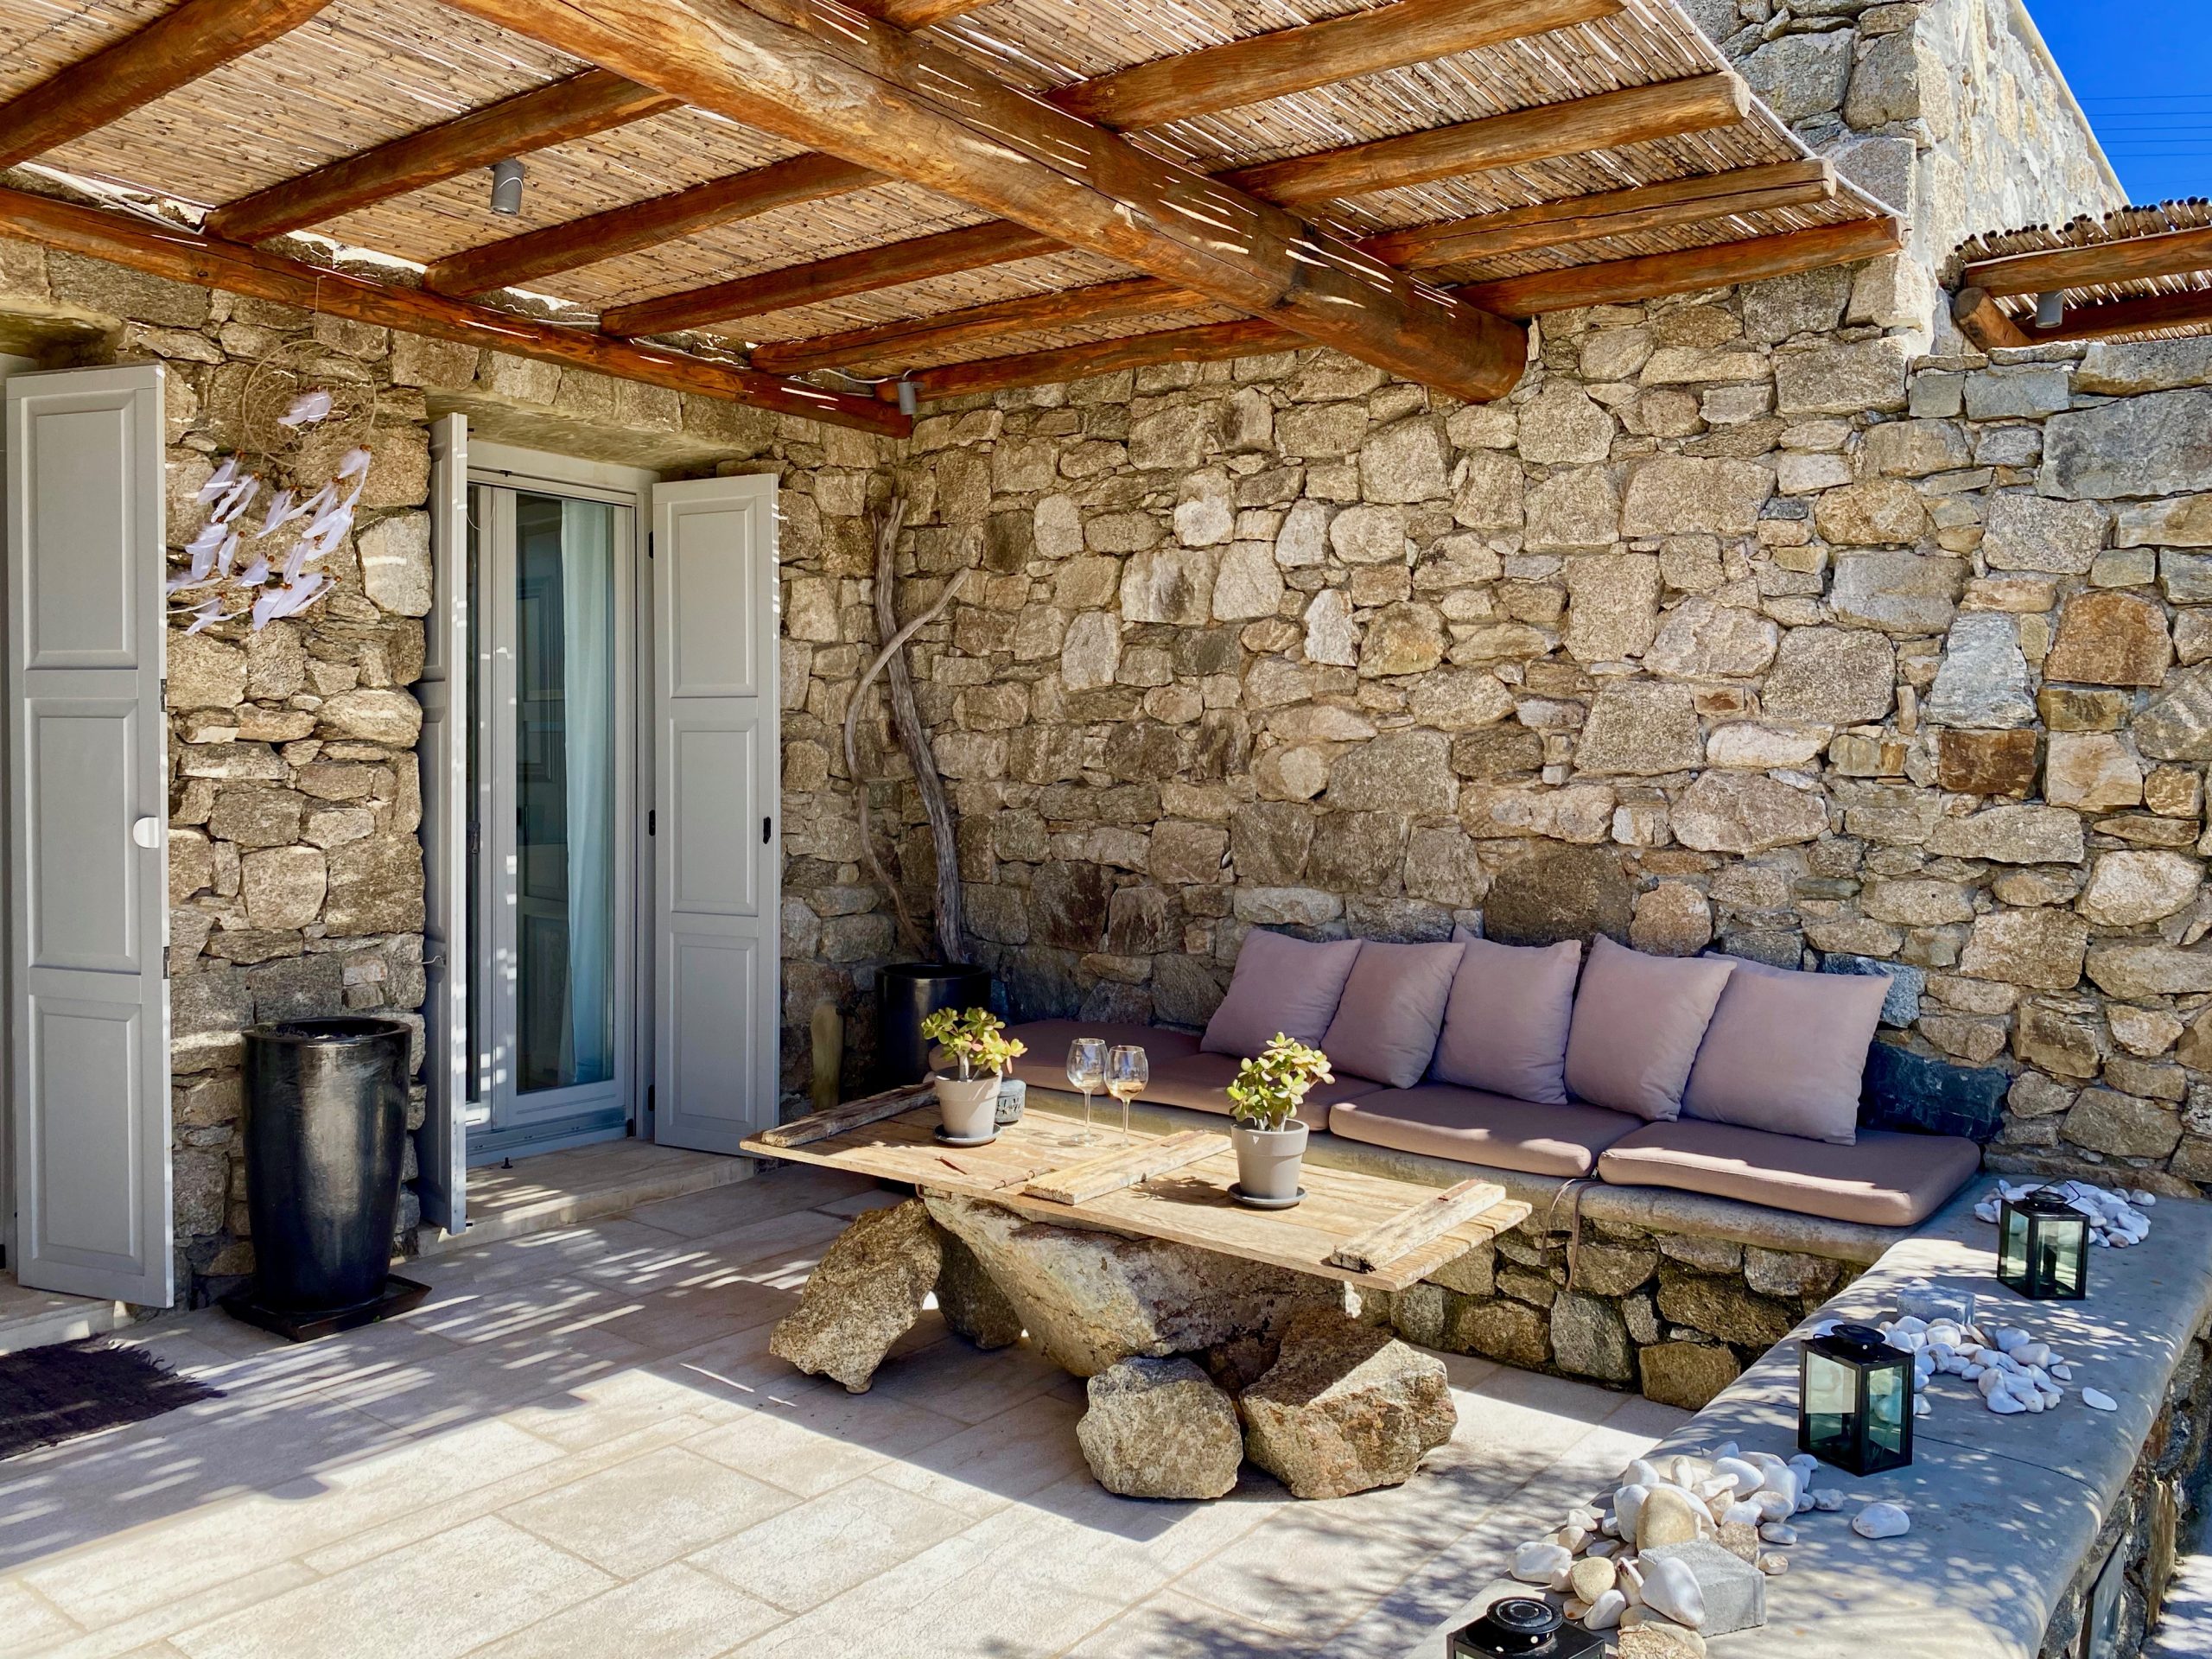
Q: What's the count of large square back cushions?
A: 5